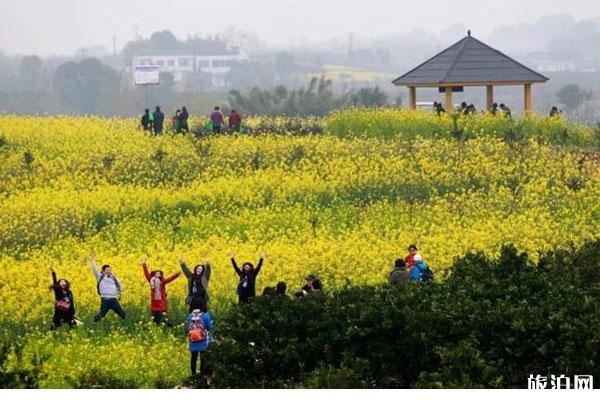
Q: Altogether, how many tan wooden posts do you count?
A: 4